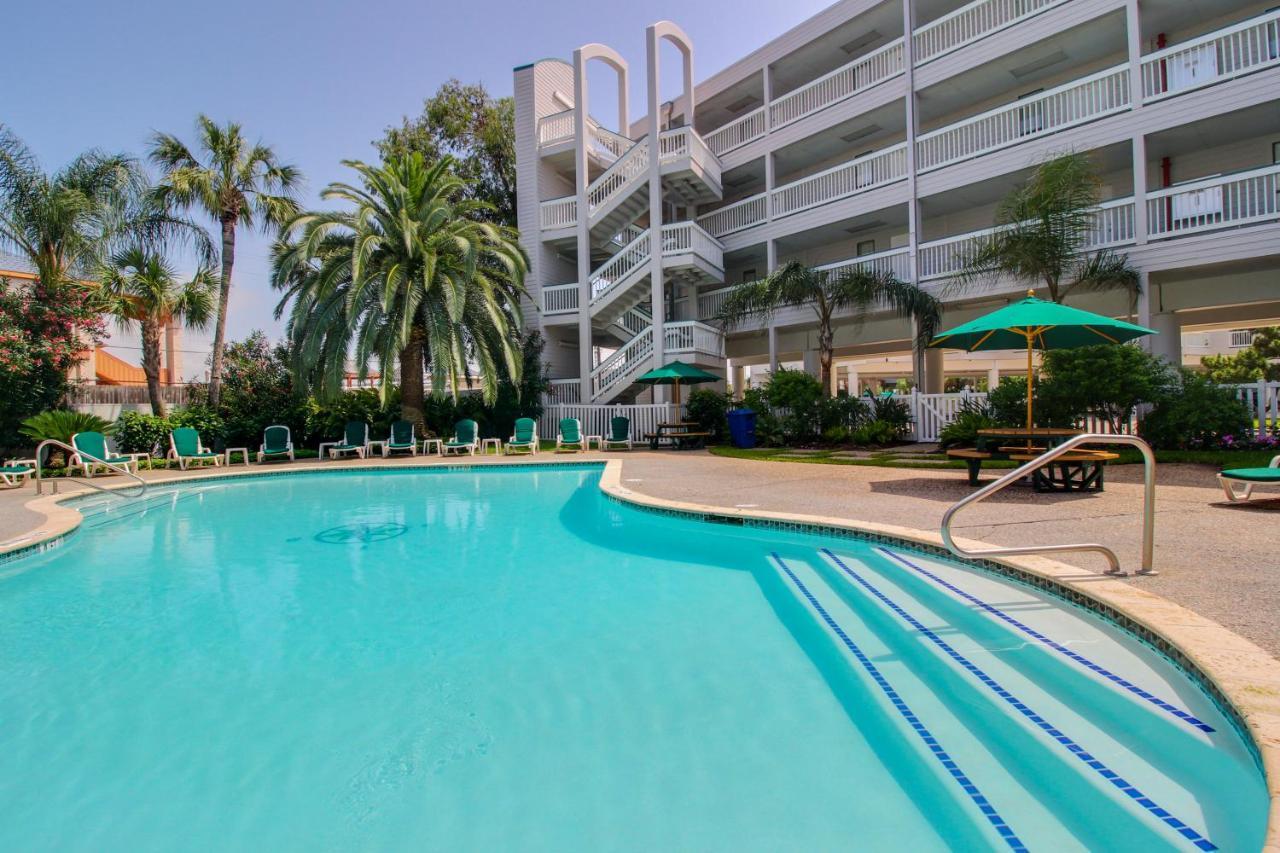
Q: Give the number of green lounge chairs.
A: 11